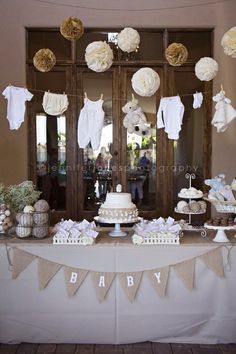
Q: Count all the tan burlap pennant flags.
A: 8